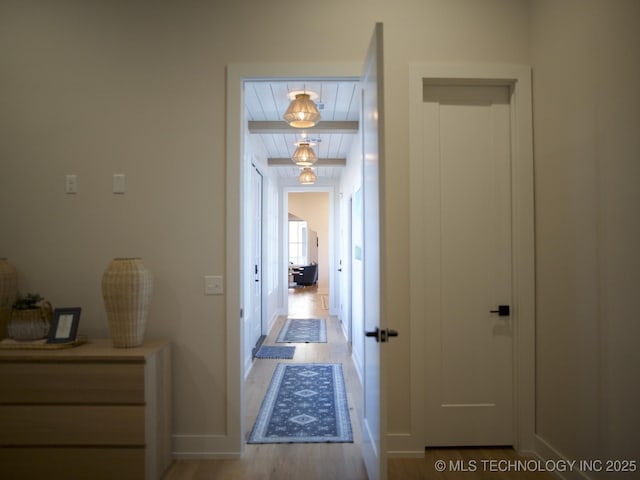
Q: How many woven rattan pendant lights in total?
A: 3